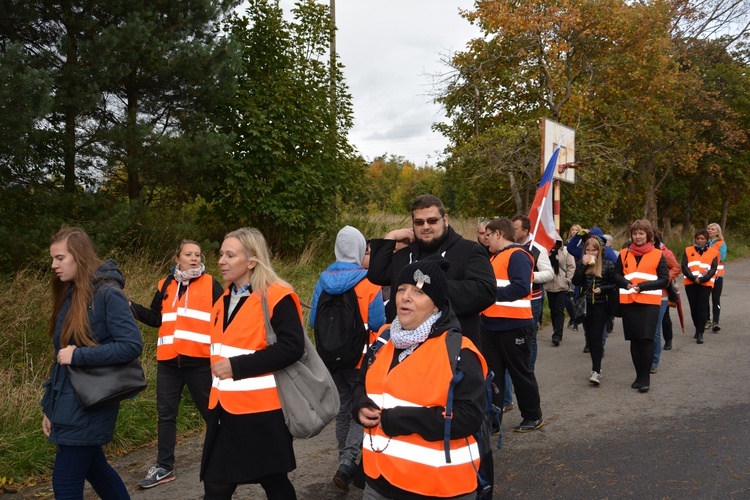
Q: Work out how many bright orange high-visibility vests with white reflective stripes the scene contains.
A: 8